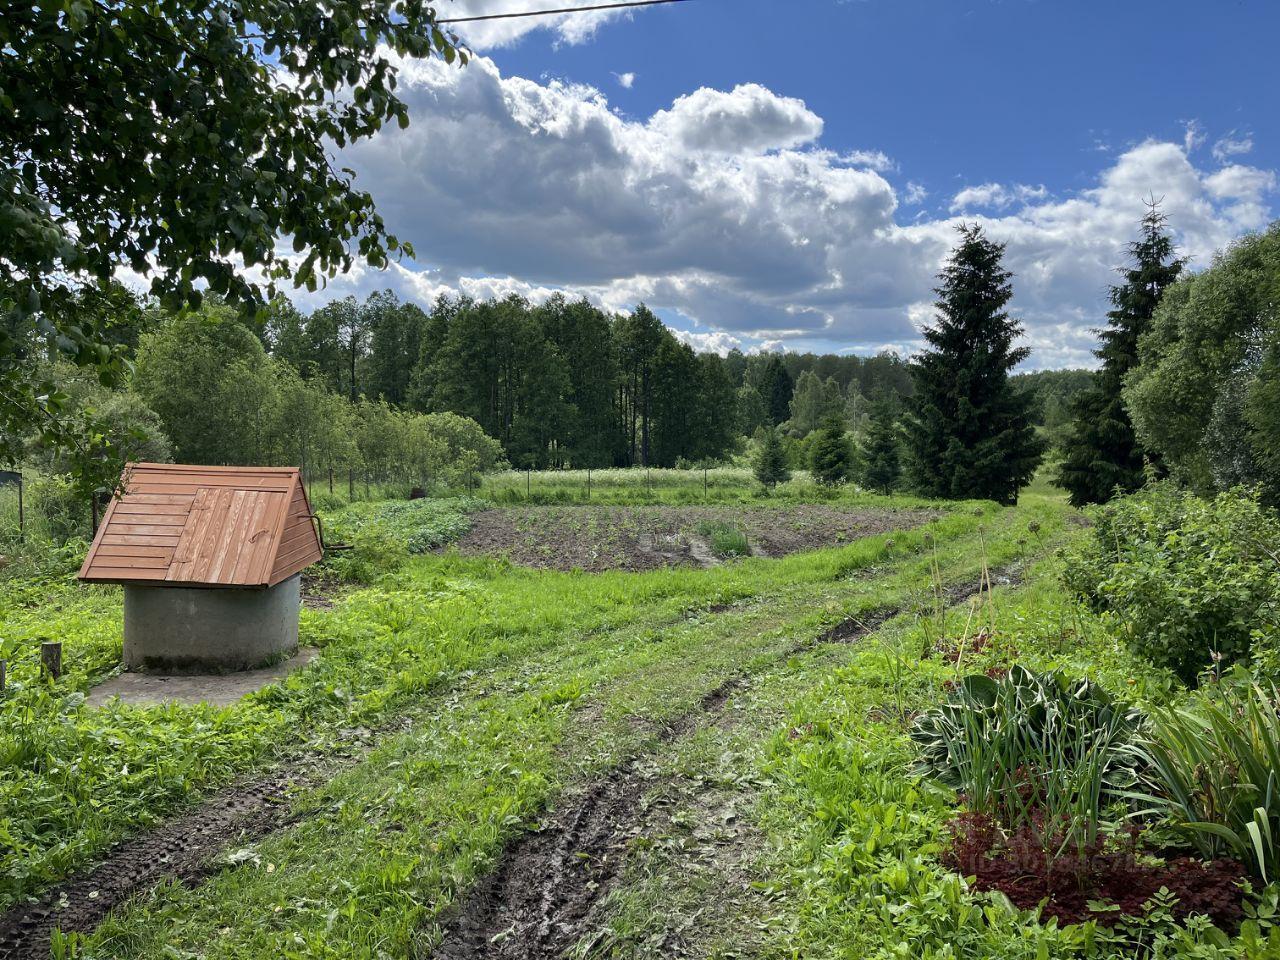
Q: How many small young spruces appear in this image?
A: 3